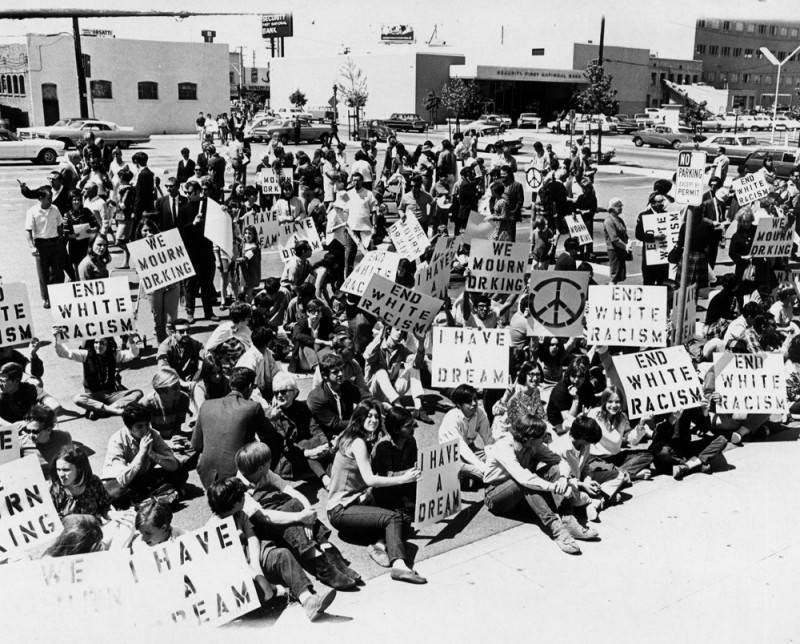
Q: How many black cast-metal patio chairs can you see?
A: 0